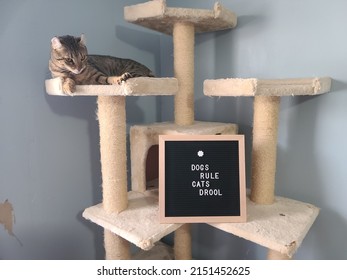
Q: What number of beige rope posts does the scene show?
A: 6